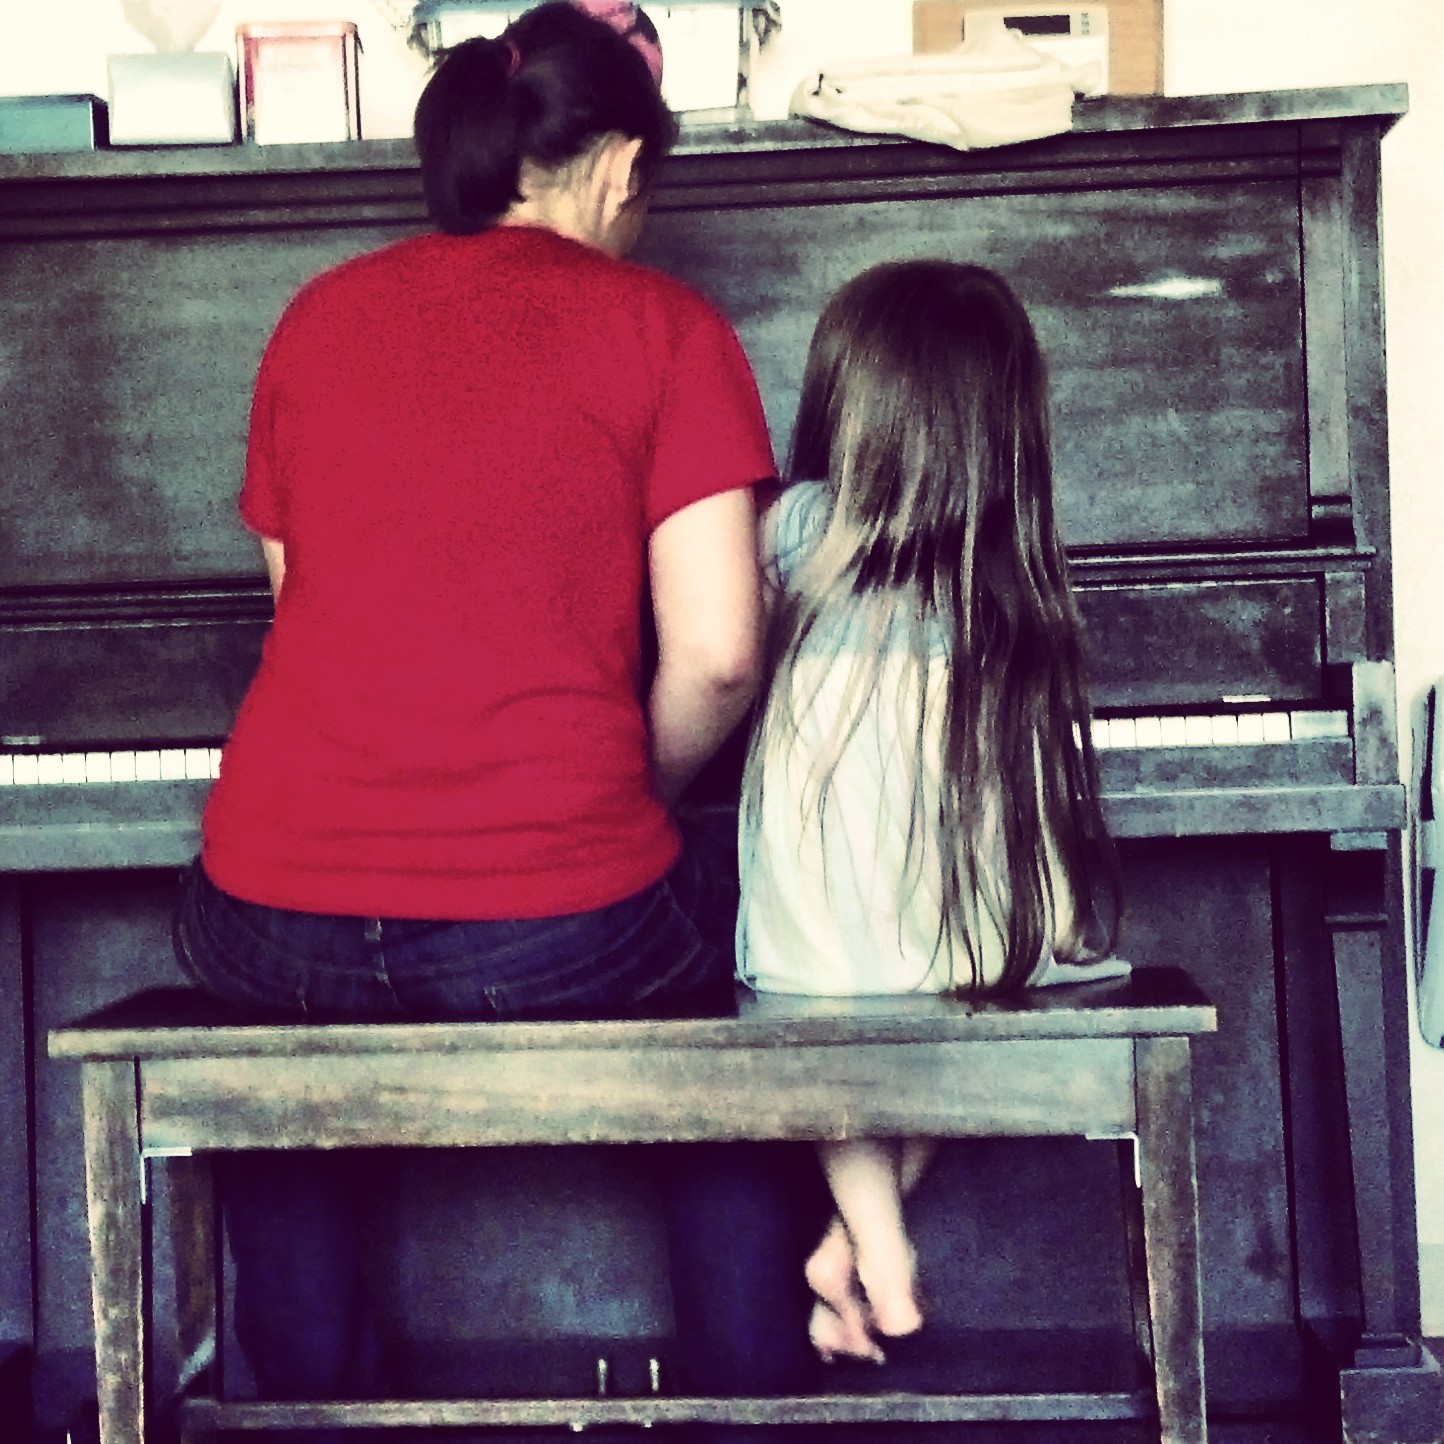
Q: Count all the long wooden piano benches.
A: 1